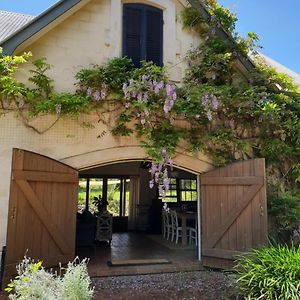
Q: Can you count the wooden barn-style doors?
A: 2